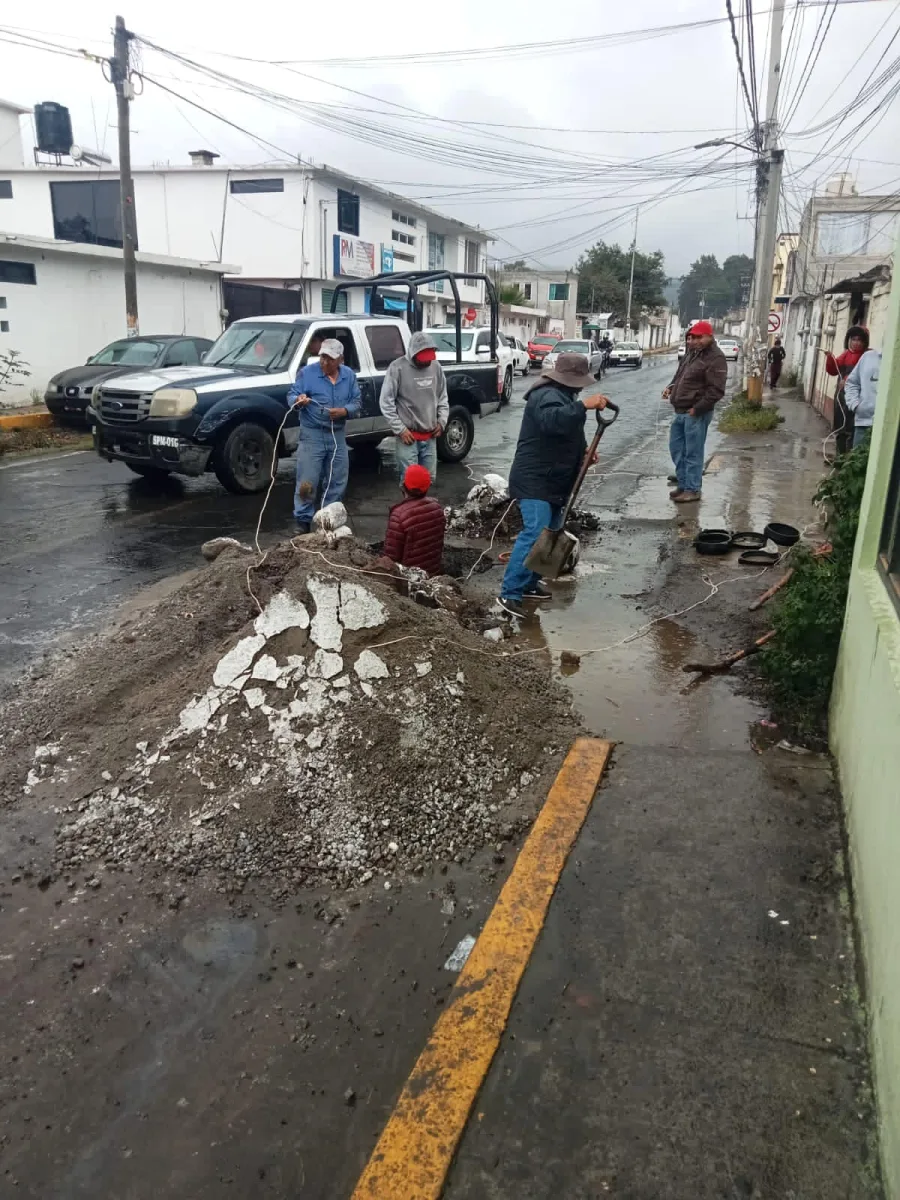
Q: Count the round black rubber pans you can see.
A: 4